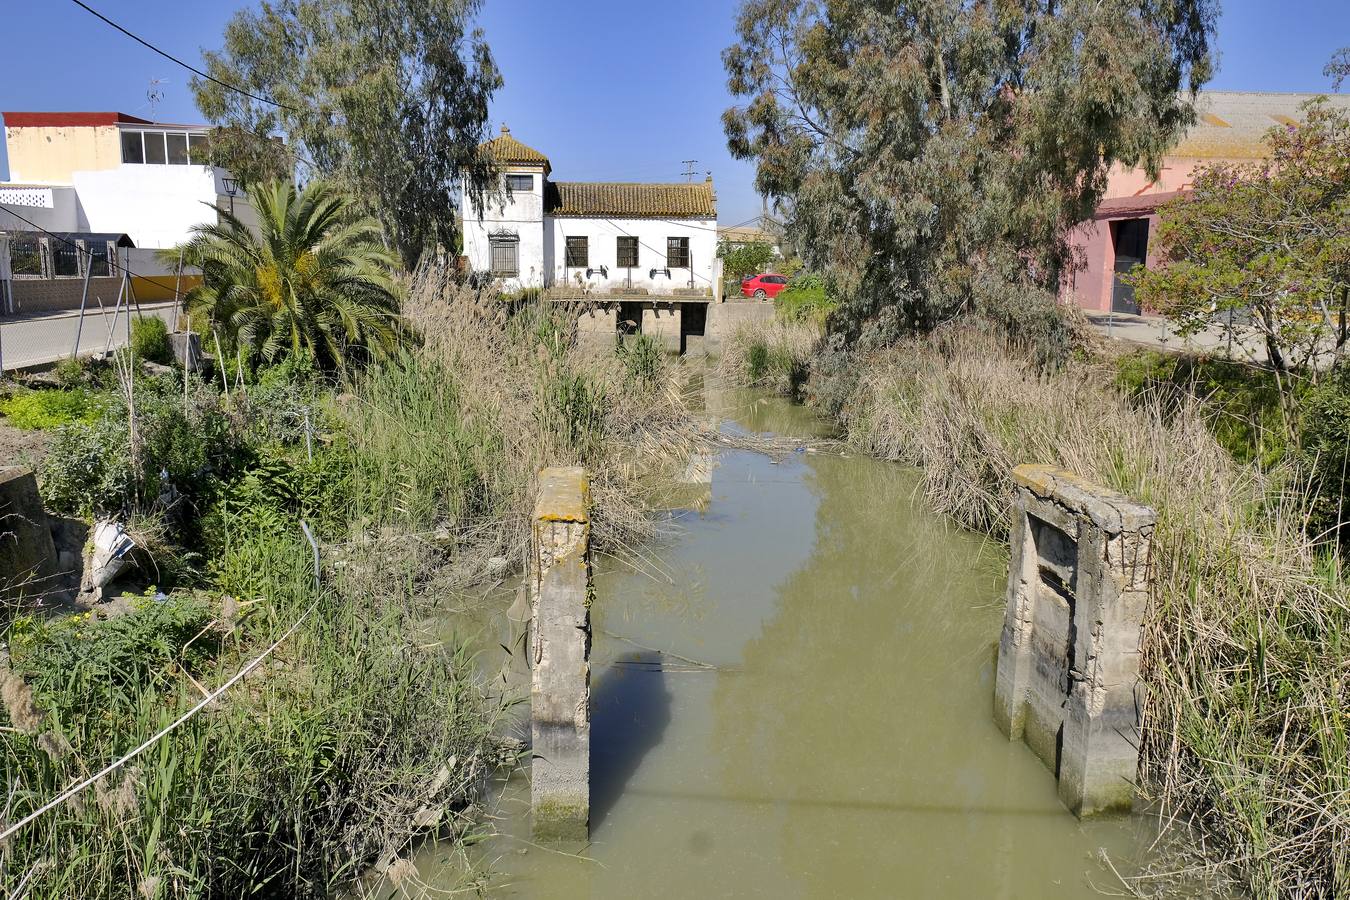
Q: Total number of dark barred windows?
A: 3